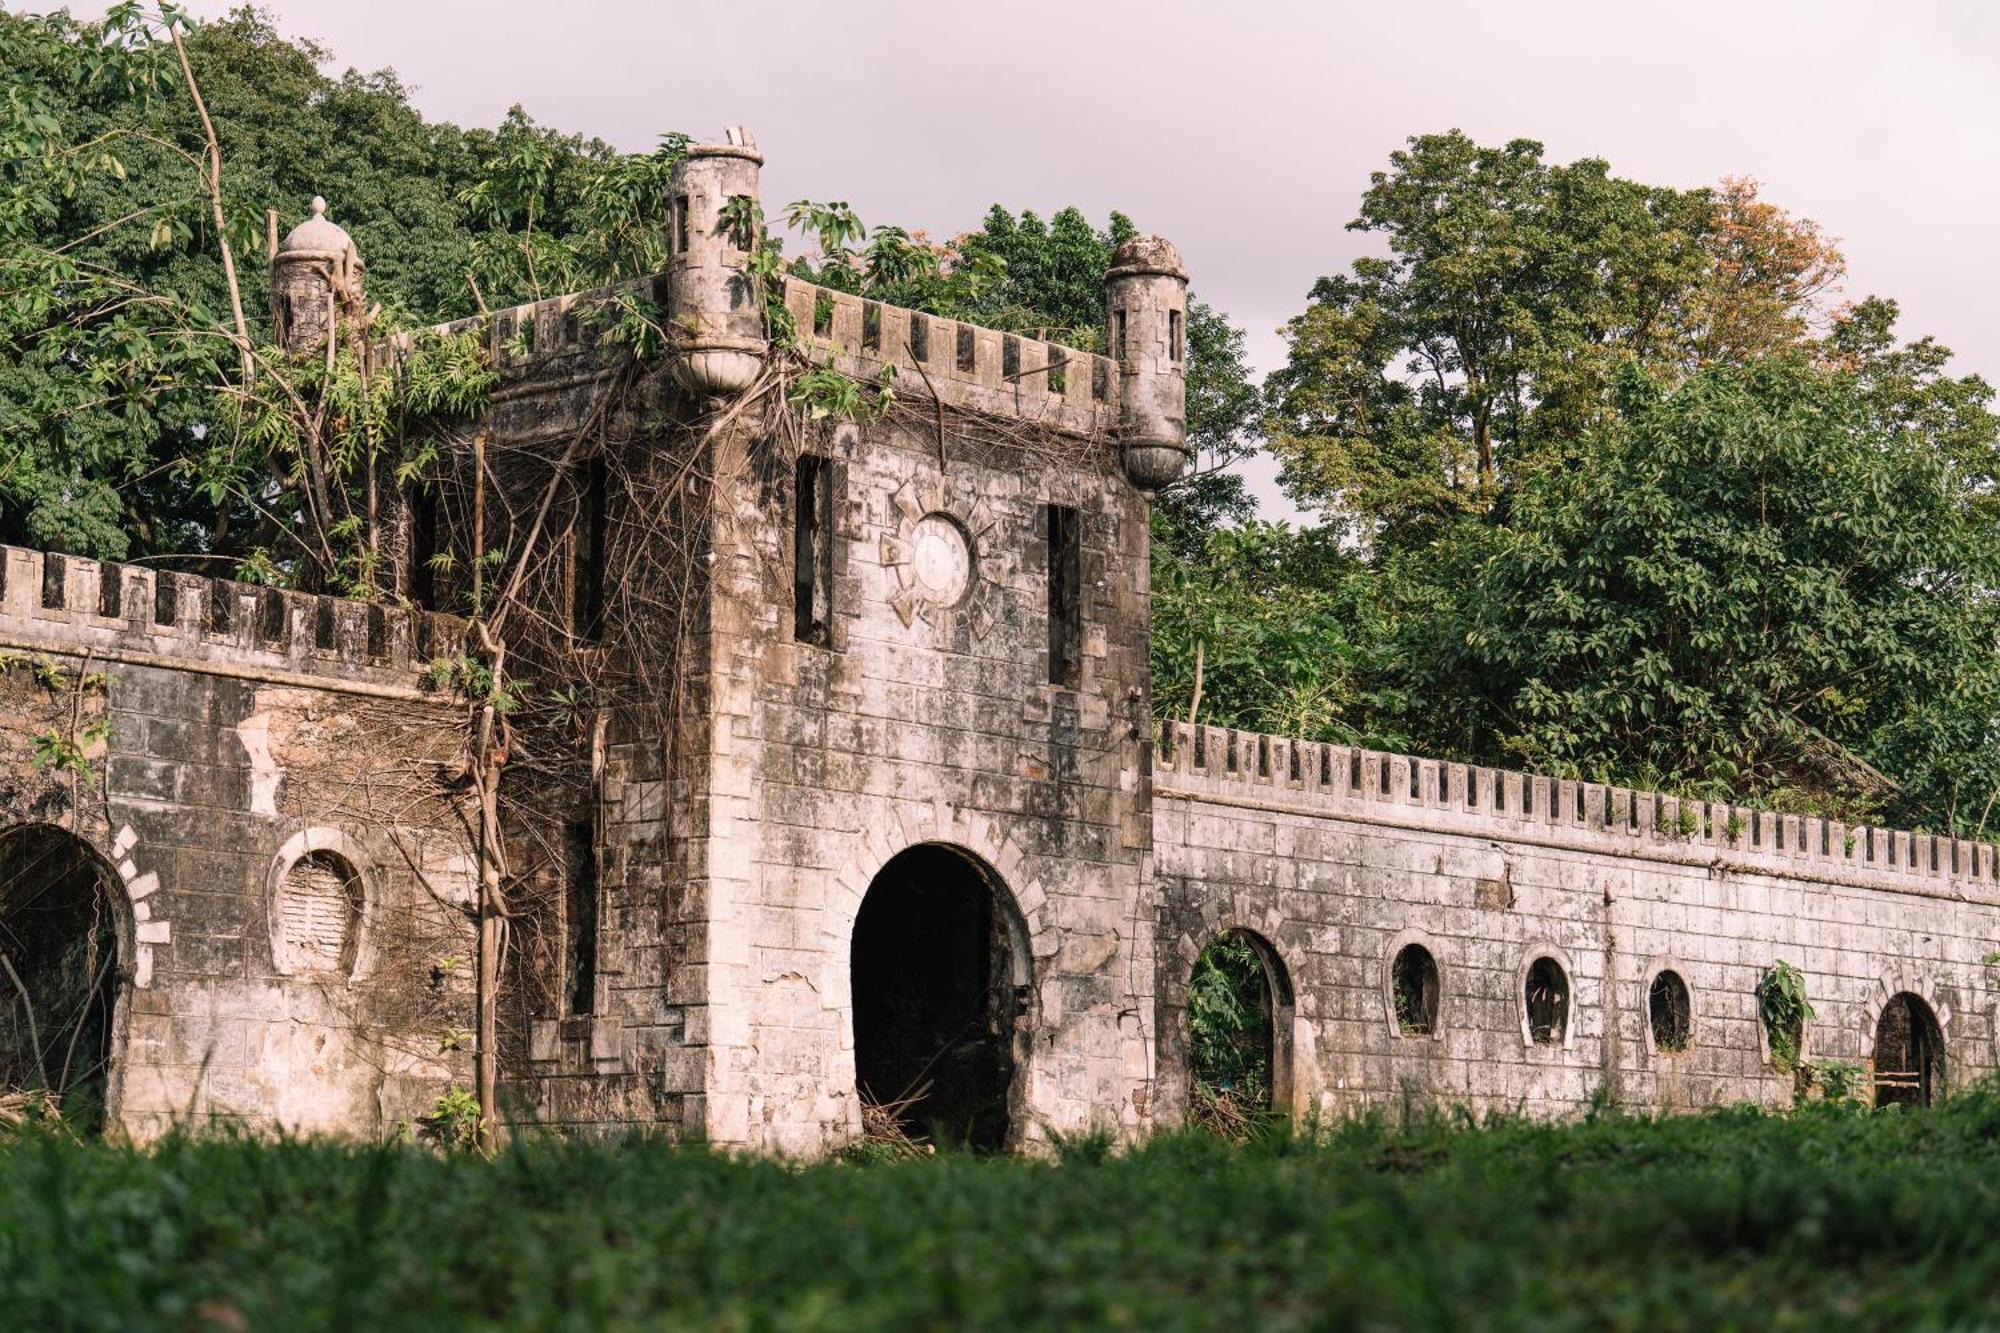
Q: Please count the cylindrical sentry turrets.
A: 3